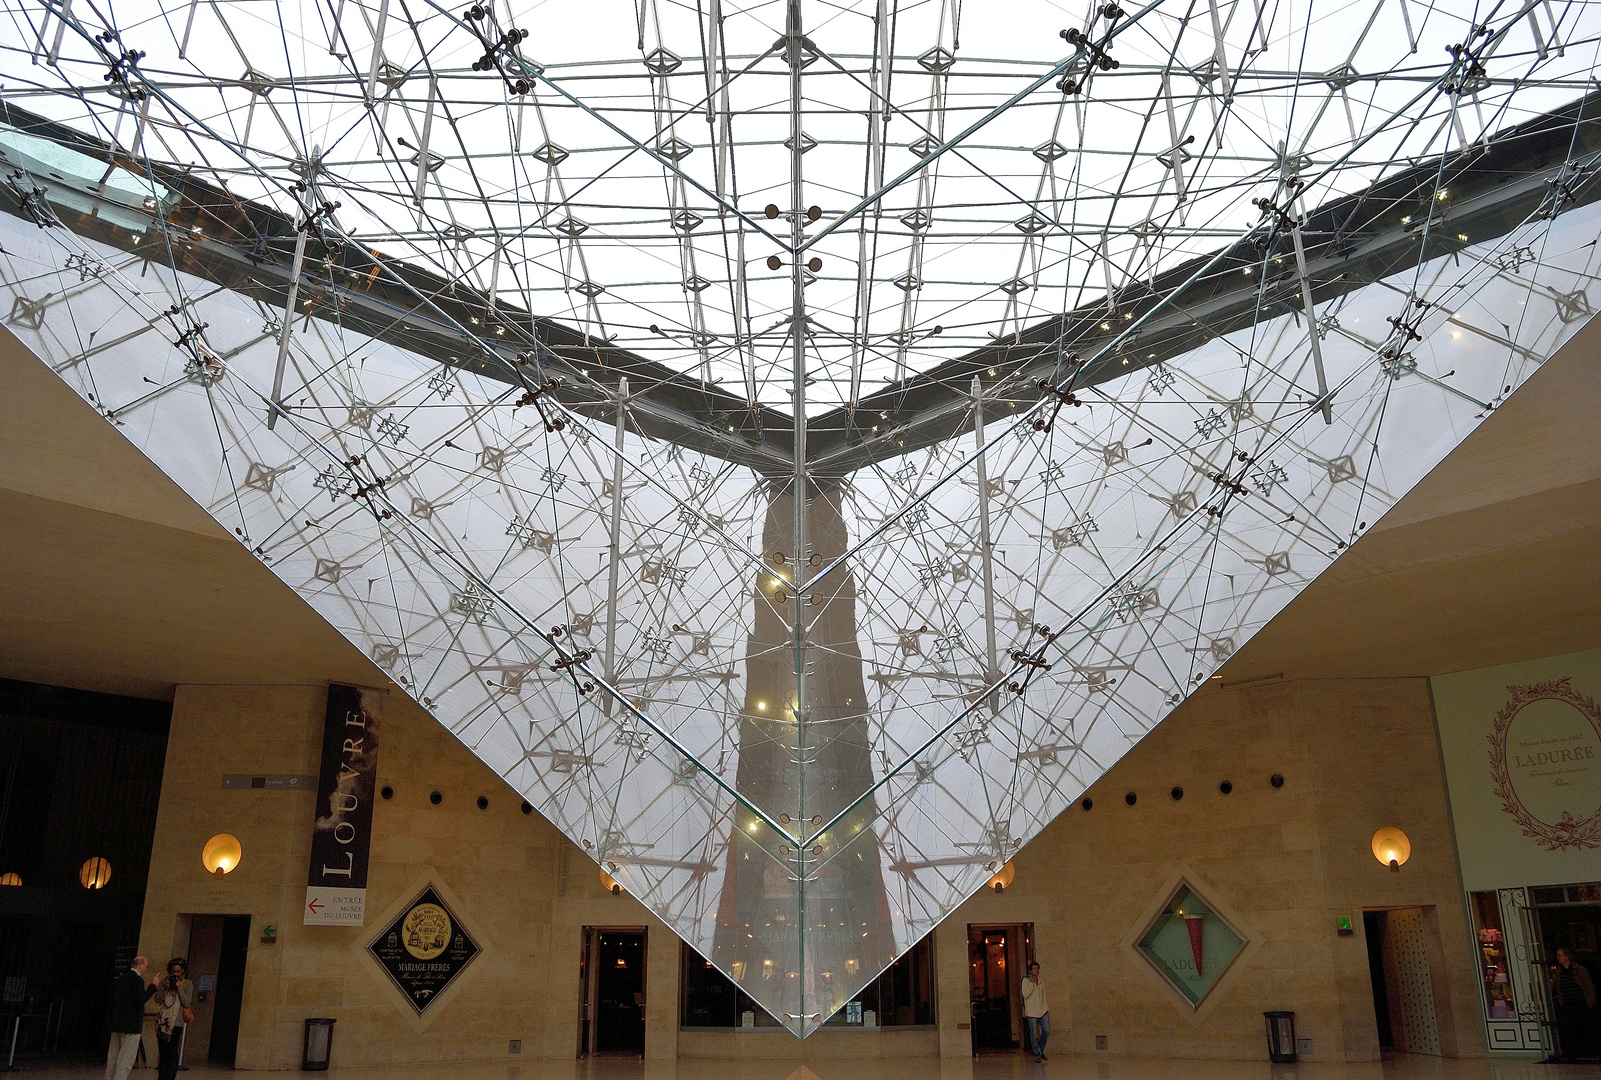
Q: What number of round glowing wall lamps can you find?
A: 6